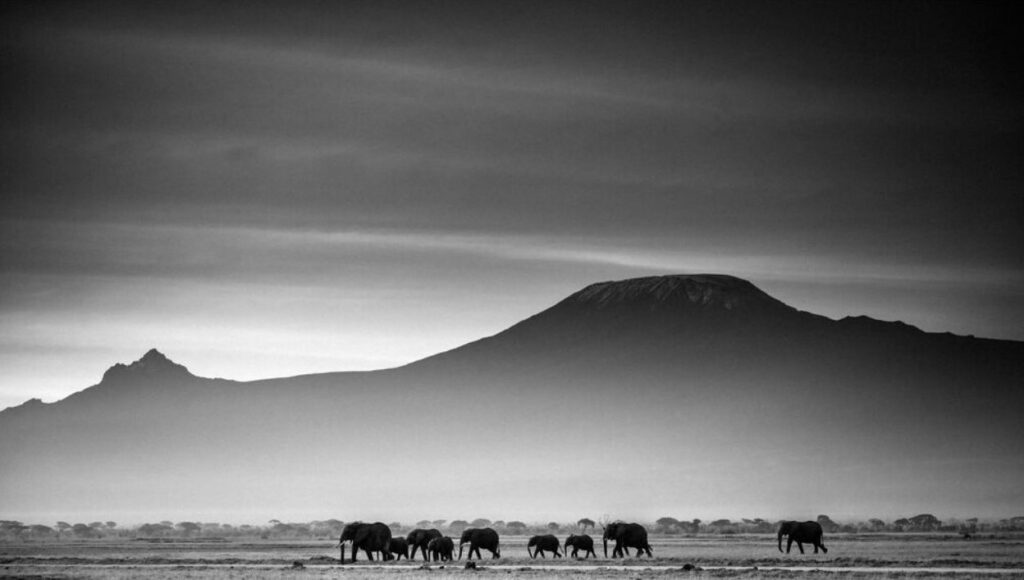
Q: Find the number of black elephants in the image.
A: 9